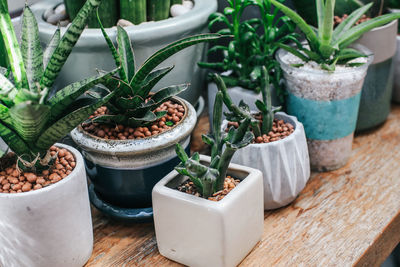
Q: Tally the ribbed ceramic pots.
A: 1